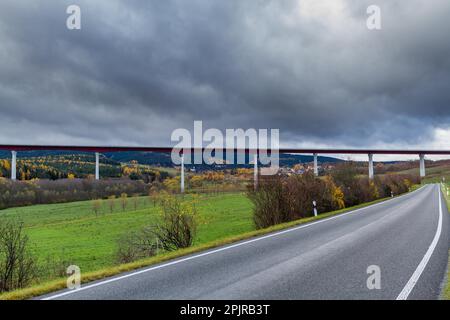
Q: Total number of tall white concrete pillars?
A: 7